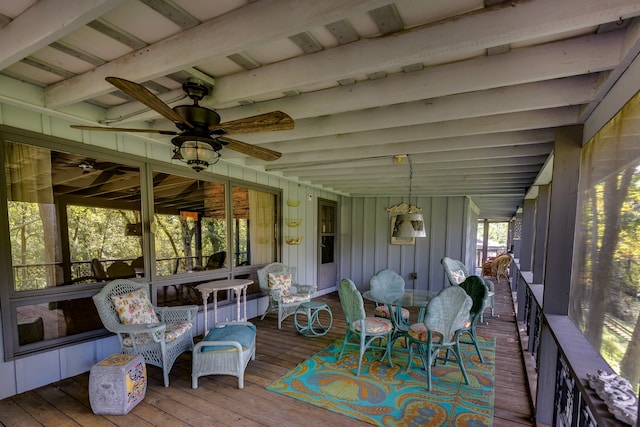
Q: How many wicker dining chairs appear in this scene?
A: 4